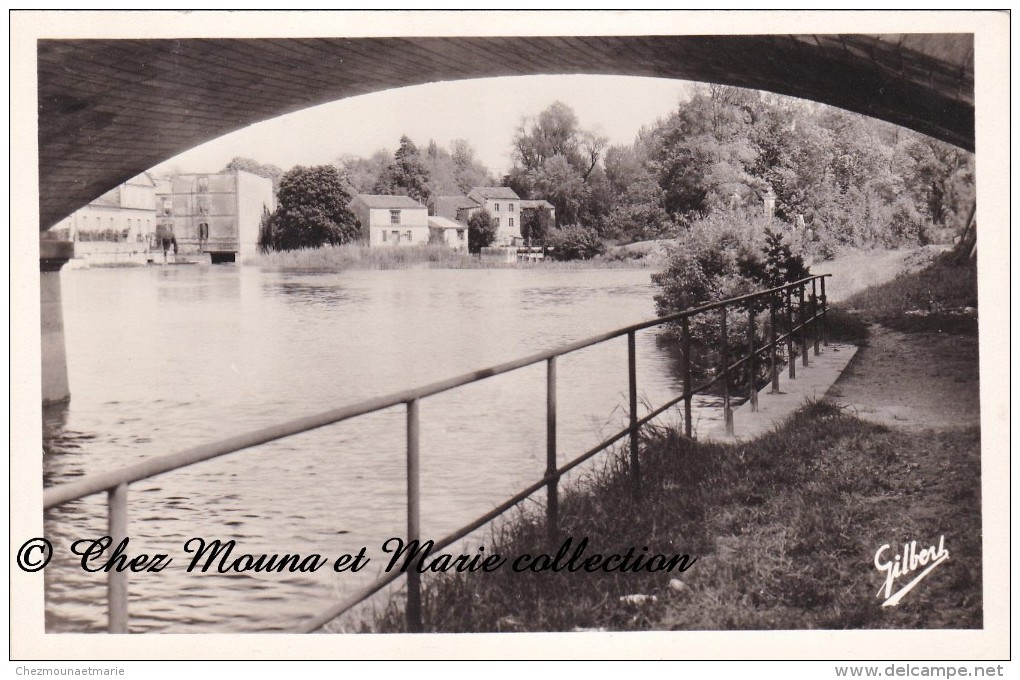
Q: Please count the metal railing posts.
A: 12